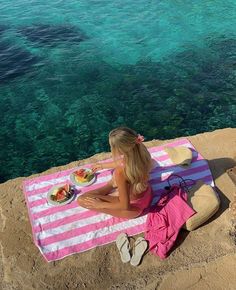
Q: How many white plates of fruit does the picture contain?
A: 2